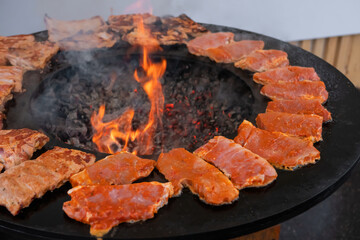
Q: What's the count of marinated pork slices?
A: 12